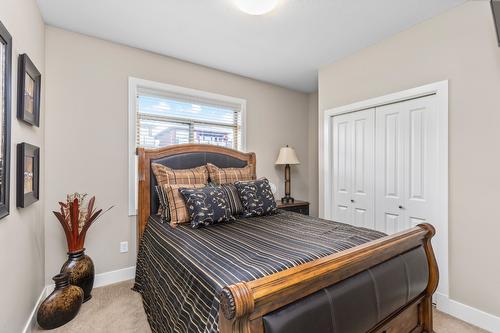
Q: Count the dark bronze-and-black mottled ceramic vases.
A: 2